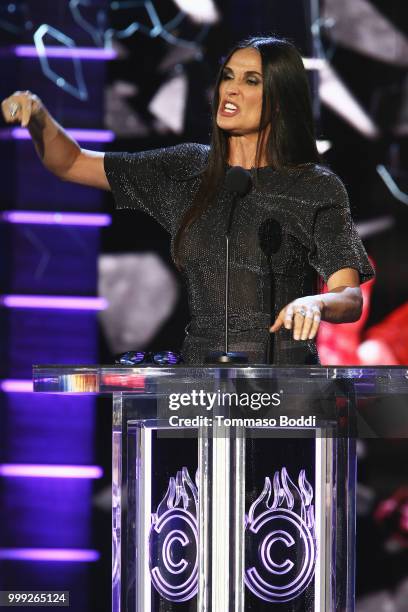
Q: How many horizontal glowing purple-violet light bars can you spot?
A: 7